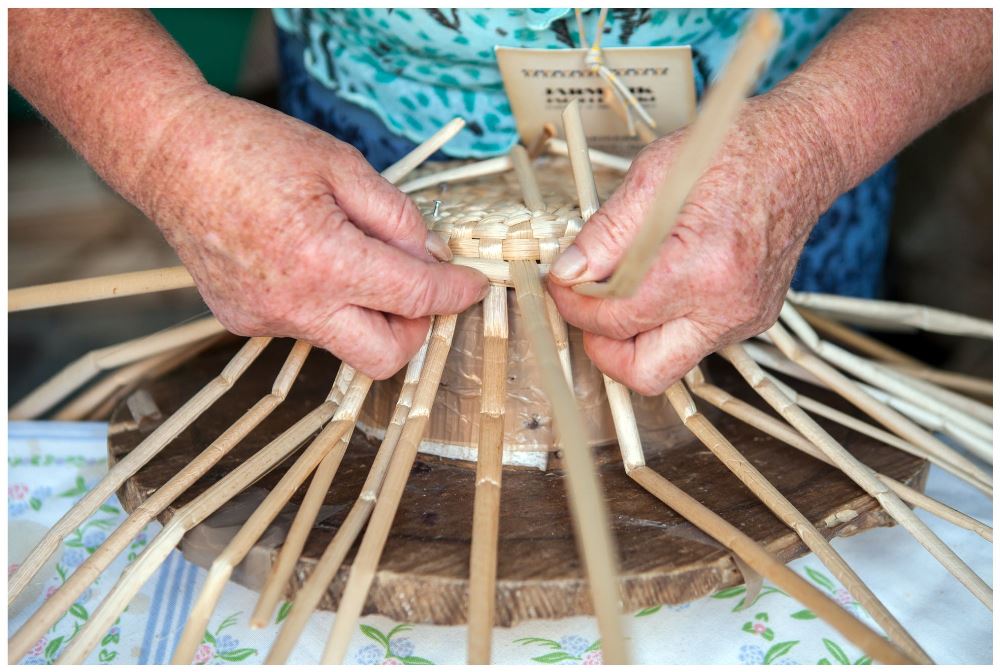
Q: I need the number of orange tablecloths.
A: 0